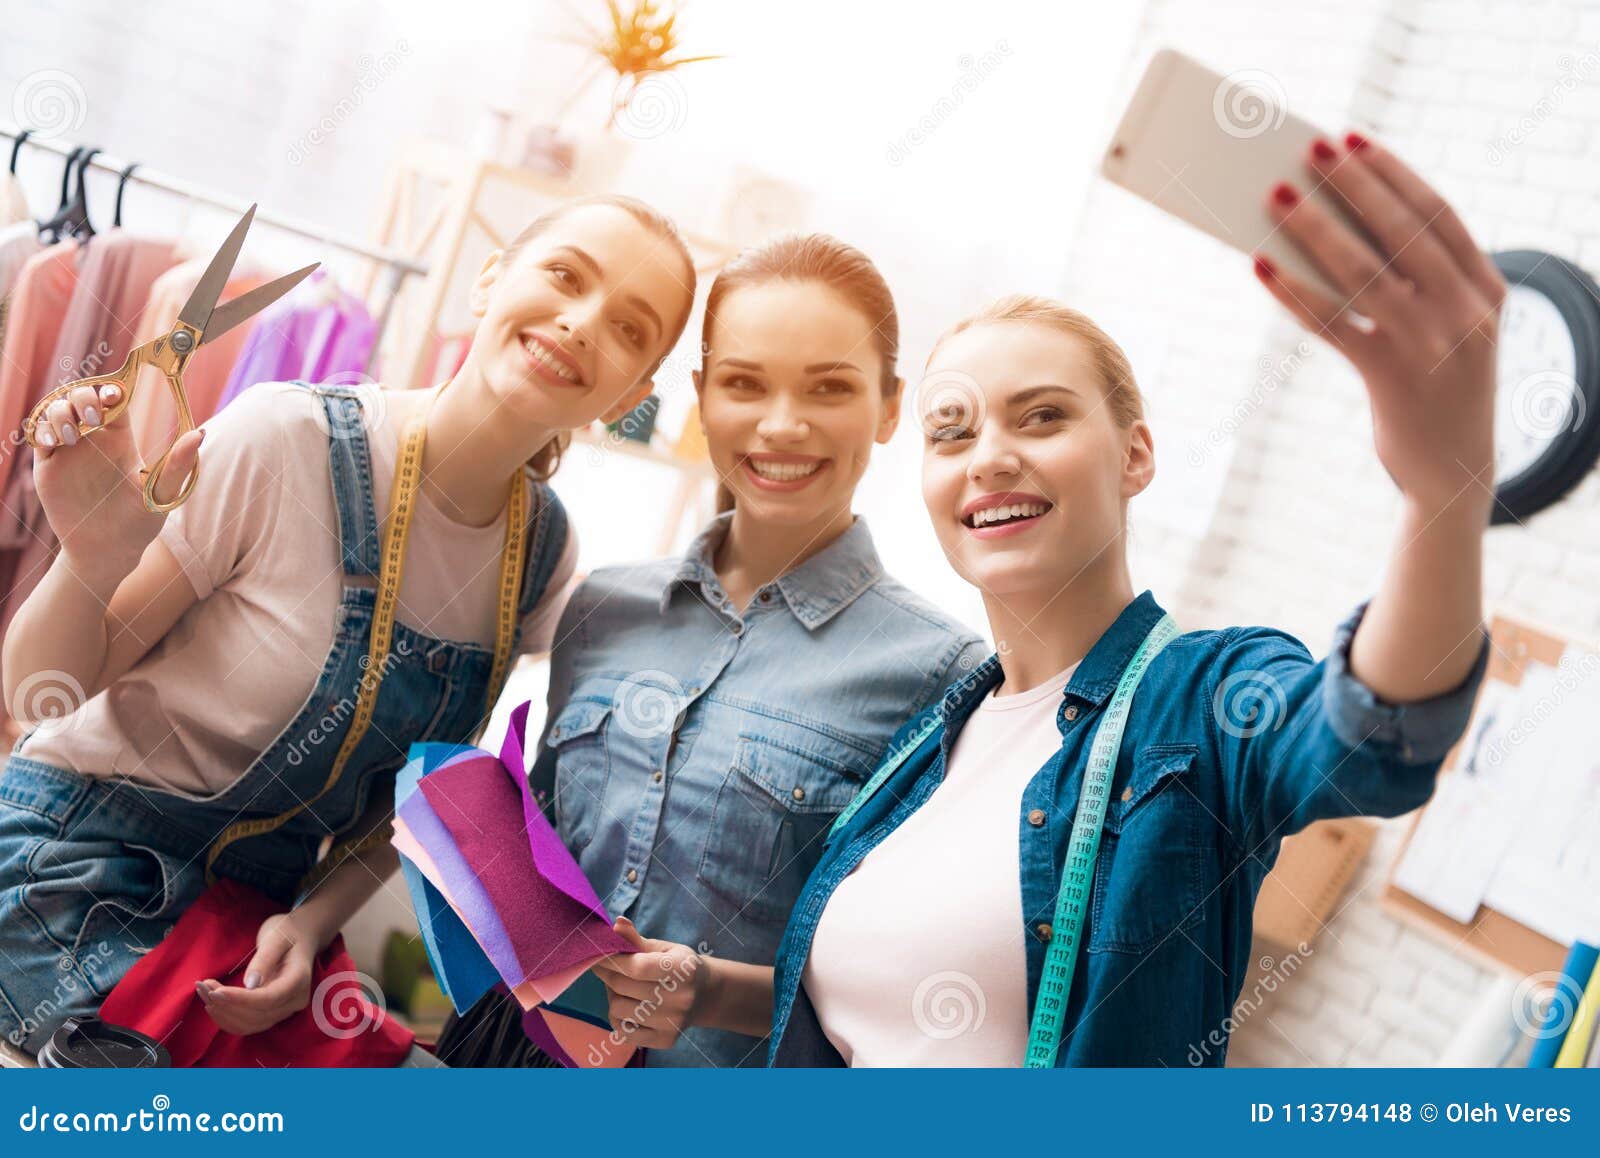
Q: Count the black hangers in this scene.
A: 4